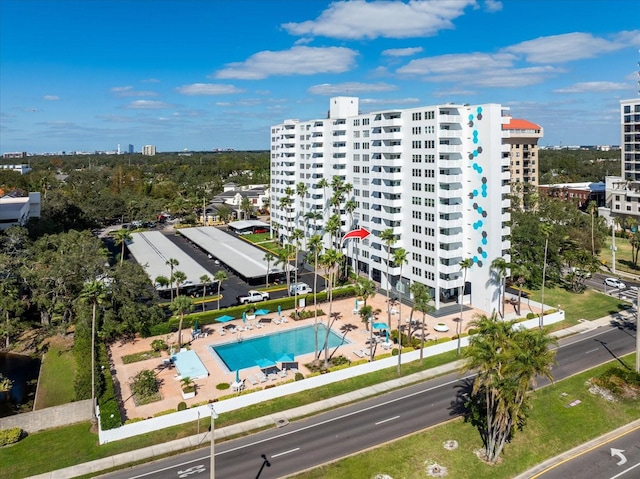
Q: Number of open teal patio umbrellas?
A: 5